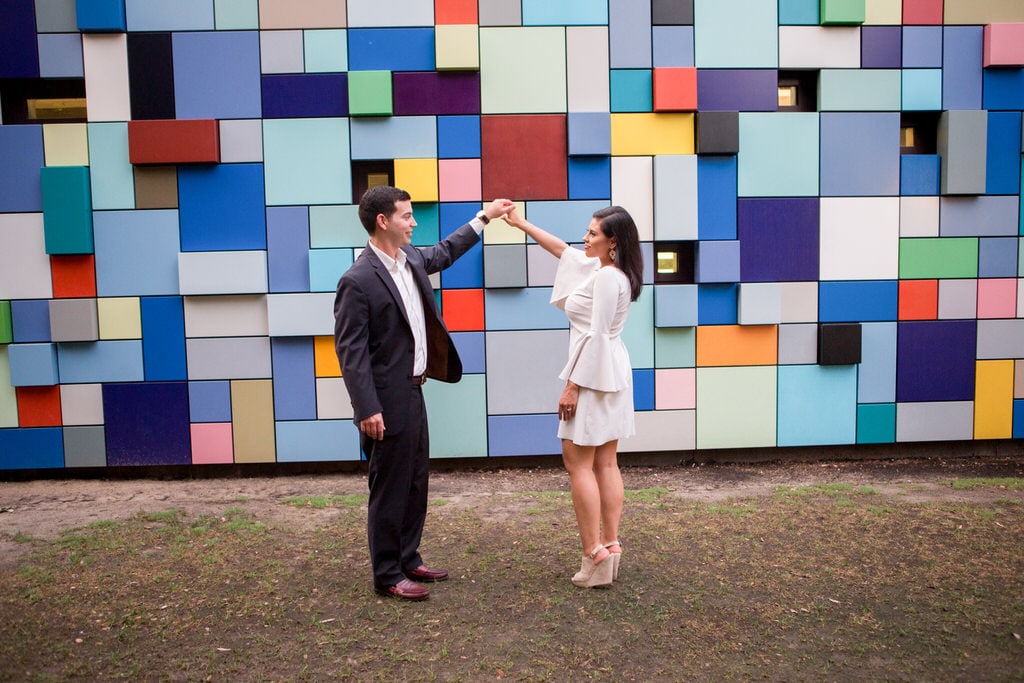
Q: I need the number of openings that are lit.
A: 5